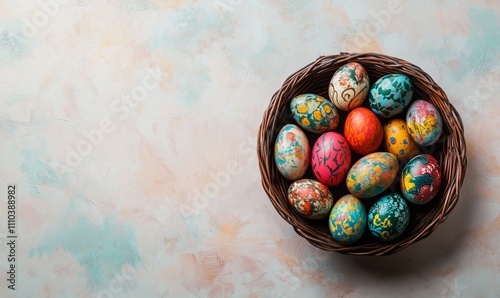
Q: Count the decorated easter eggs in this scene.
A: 13